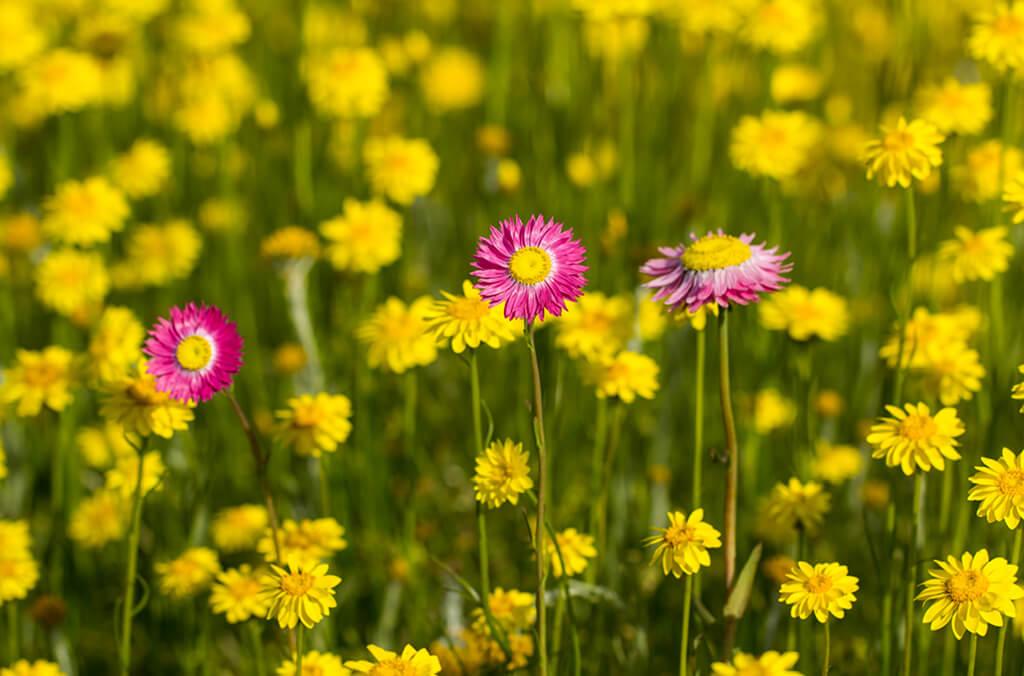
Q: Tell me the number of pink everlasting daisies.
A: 3